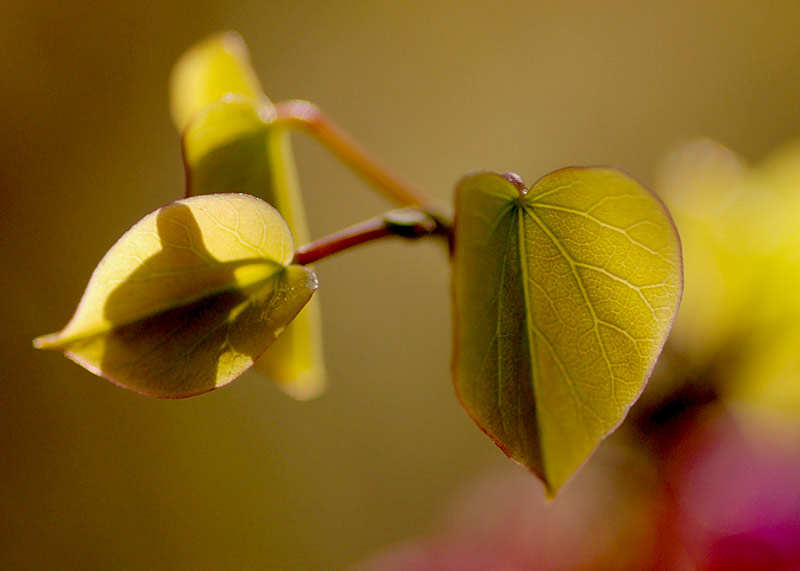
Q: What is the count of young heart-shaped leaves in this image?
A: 3